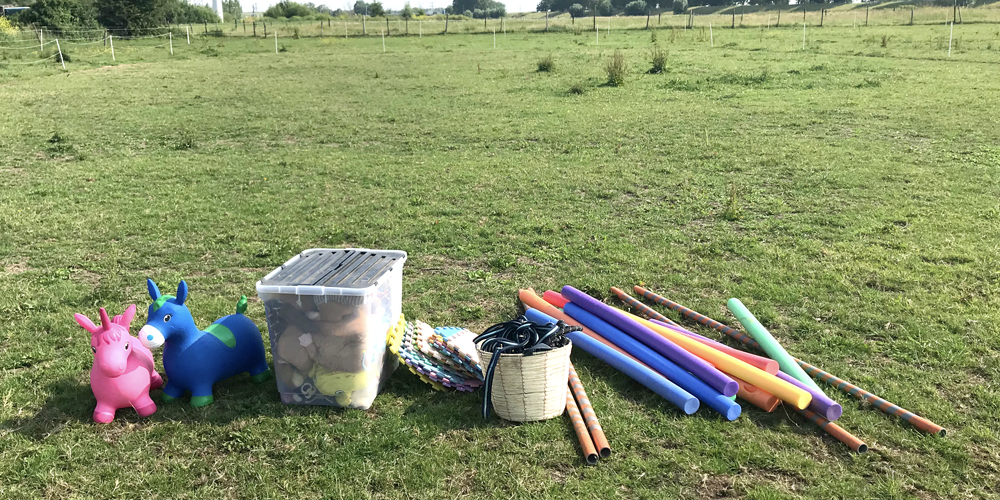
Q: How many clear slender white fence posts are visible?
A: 12